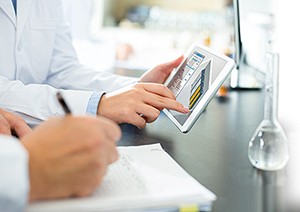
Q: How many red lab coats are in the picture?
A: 0